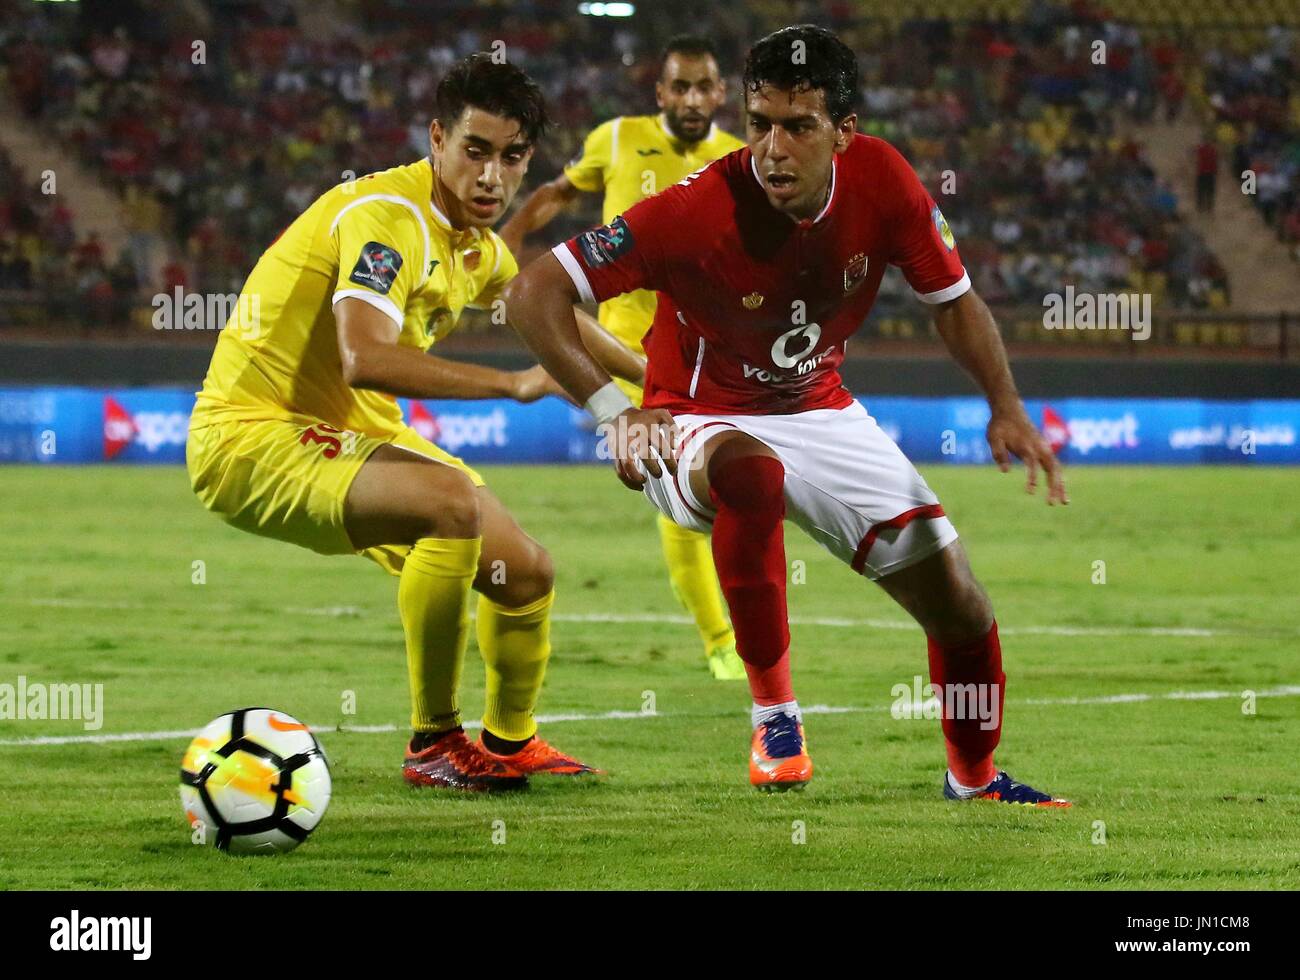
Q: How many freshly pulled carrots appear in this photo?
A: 0